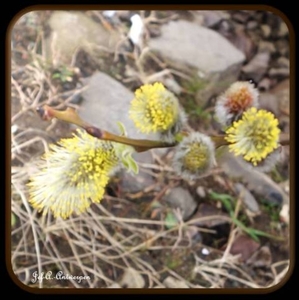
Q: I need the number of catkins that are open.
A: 3